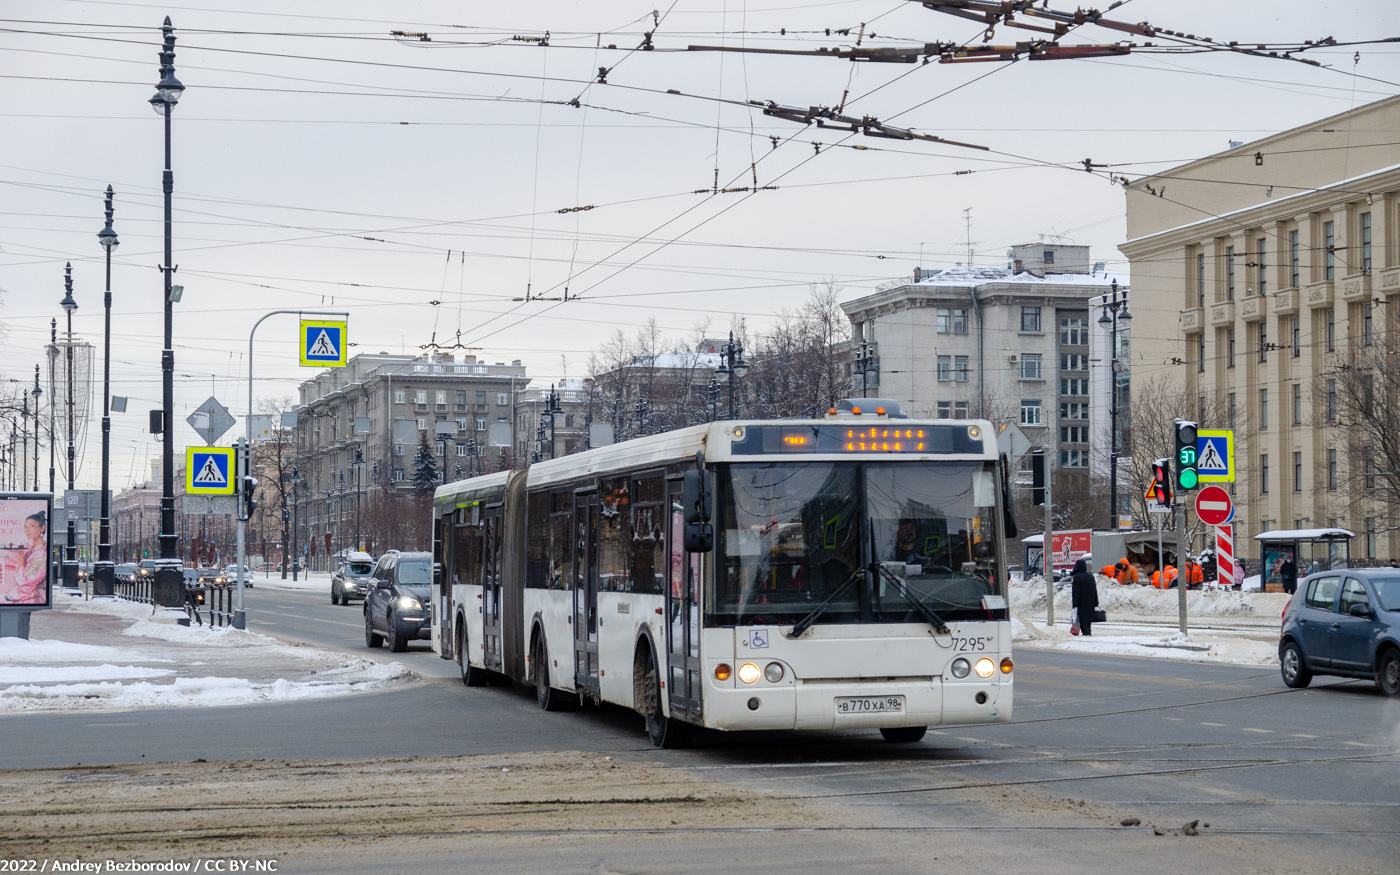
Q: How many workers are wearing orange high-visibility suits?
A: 5